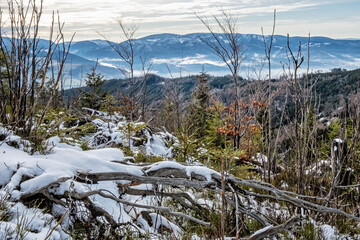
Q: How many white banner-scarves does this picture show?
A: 0